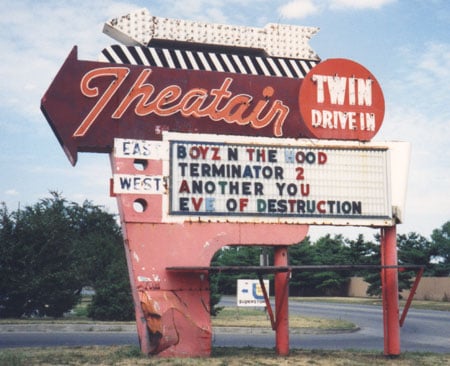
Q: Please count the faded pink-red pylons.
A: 3